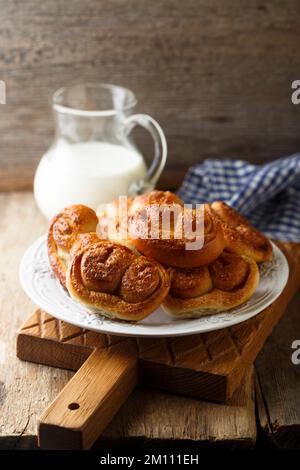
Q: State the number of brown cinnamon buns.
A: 6